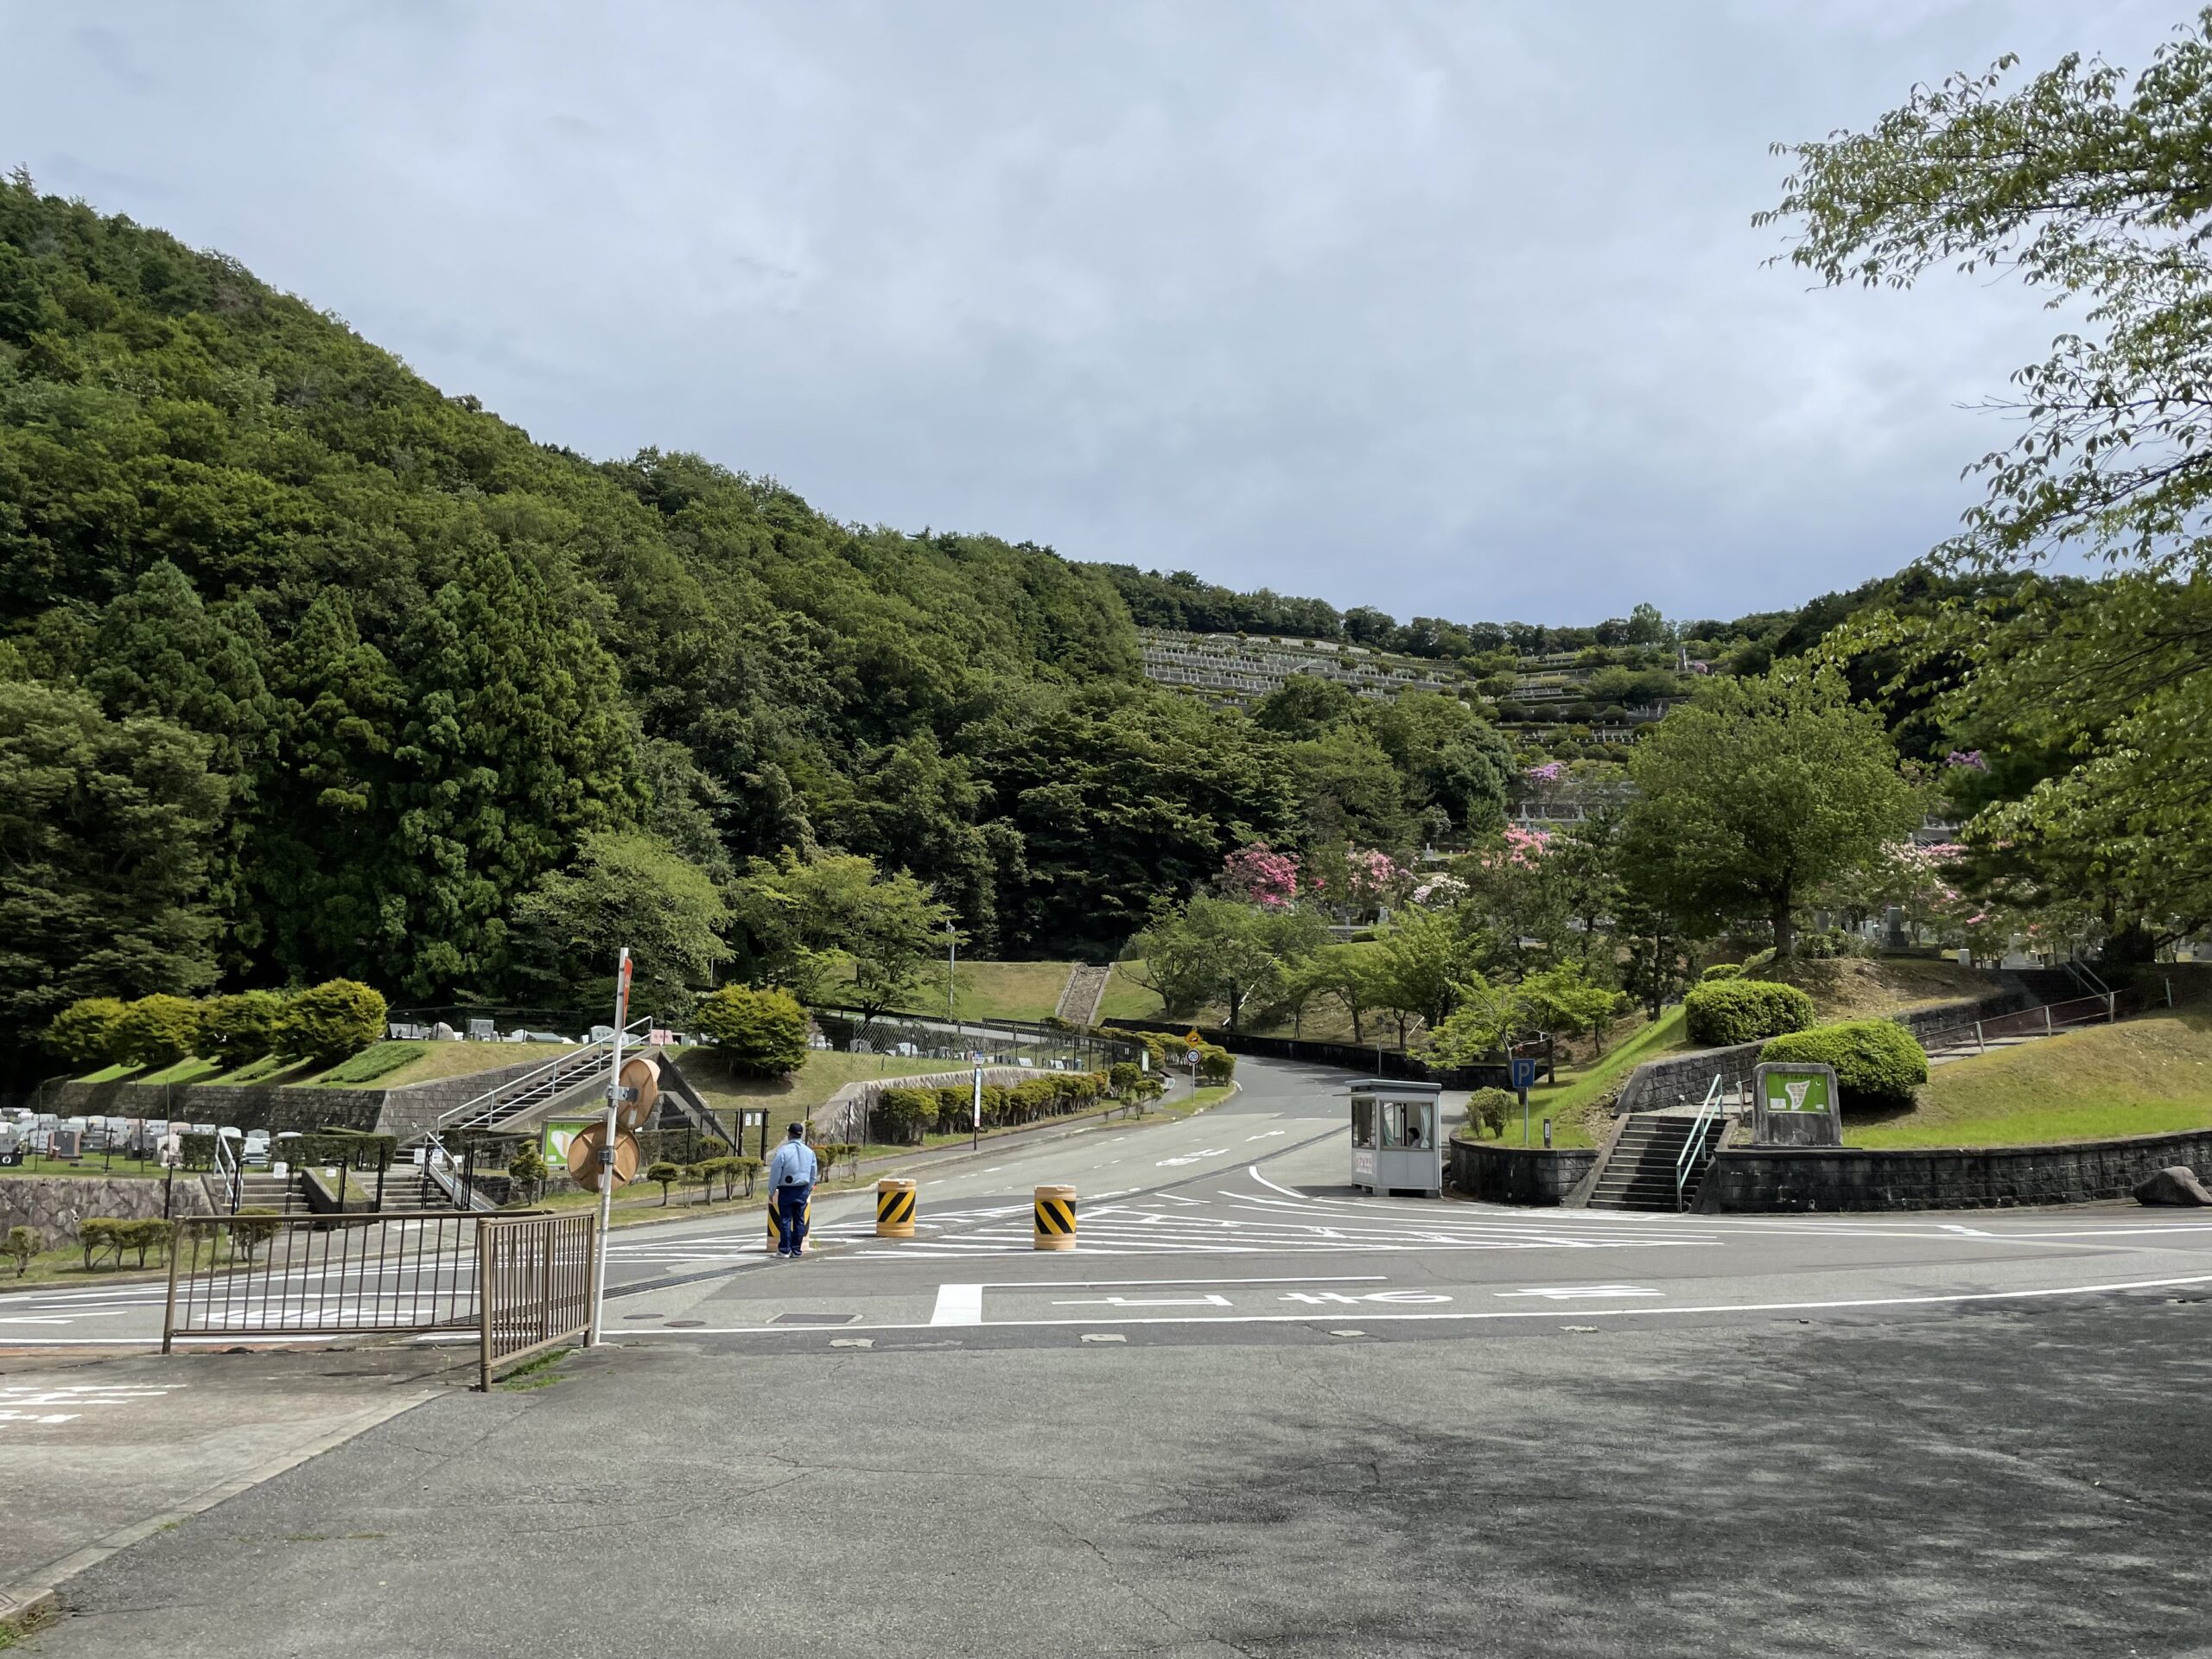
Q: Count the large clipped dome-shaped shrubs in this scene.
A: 2